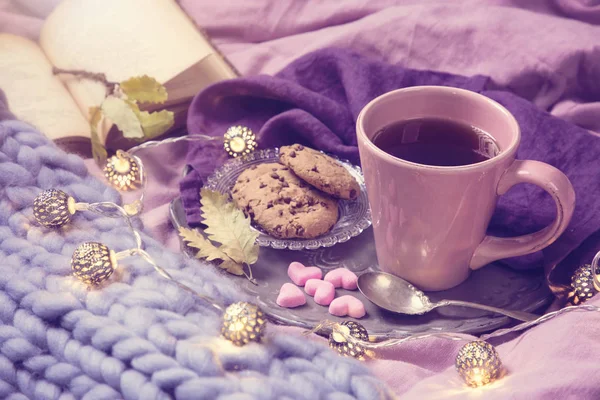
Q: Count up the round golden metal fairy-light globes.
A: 8